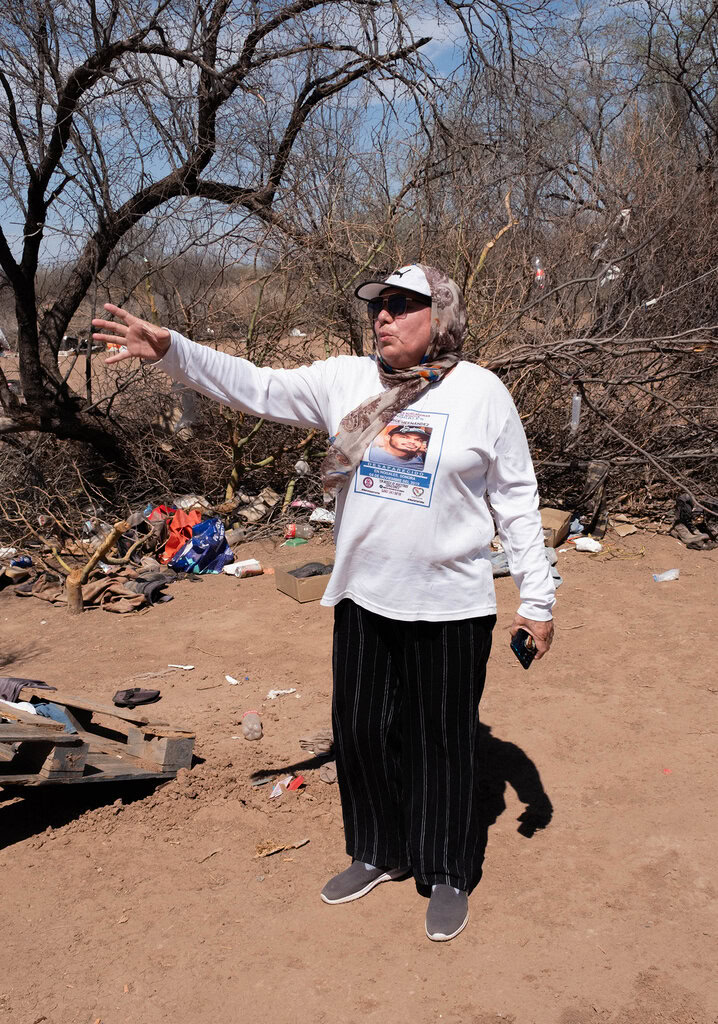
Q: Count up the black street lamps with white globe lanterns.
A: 0